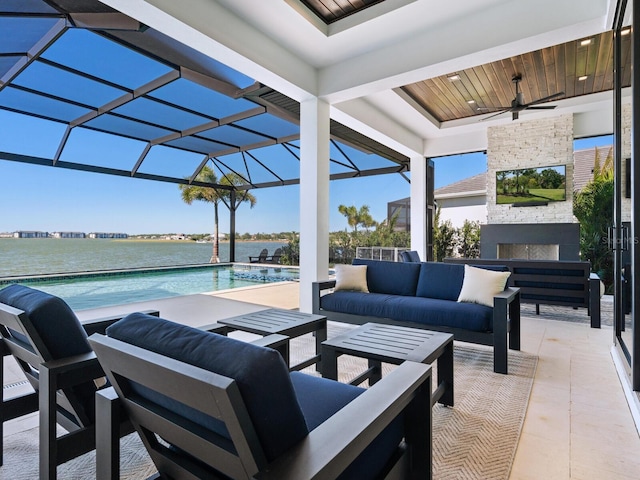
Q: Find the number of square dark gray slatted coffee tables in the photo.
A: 2